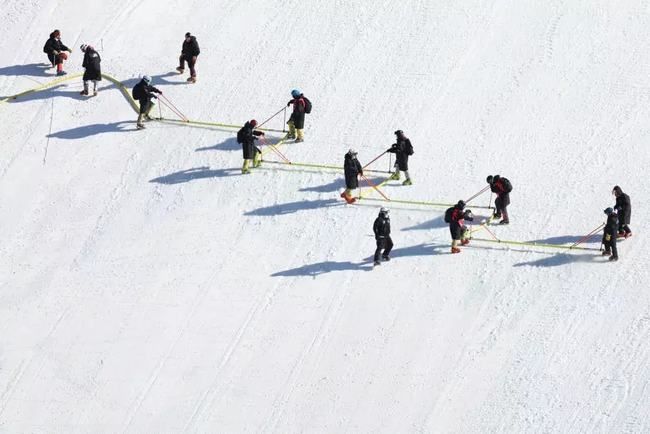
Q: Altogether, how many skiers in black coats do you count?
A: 13